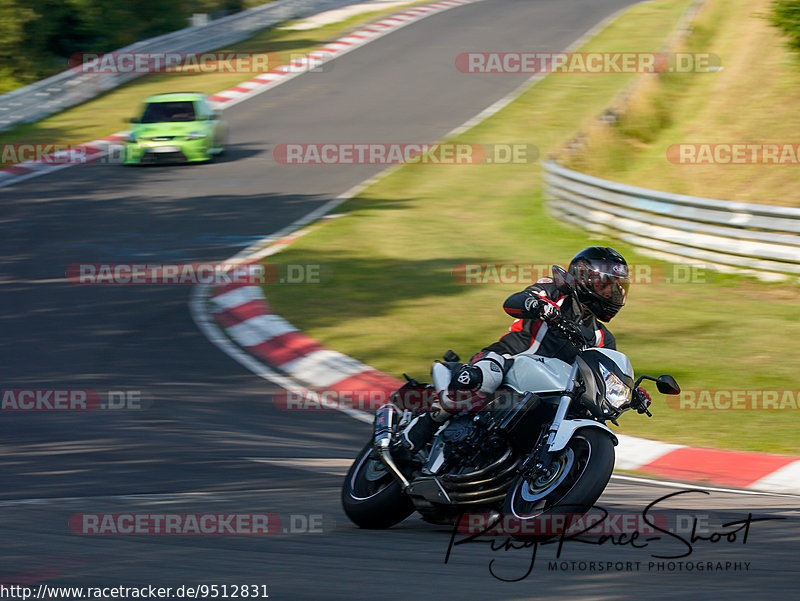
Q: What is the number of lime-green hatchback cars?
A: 1